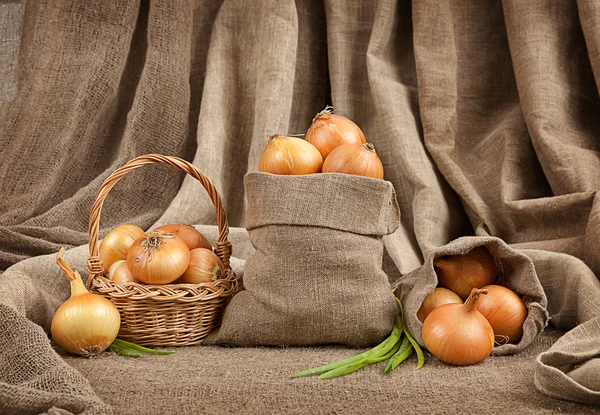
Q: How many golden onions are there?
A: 13